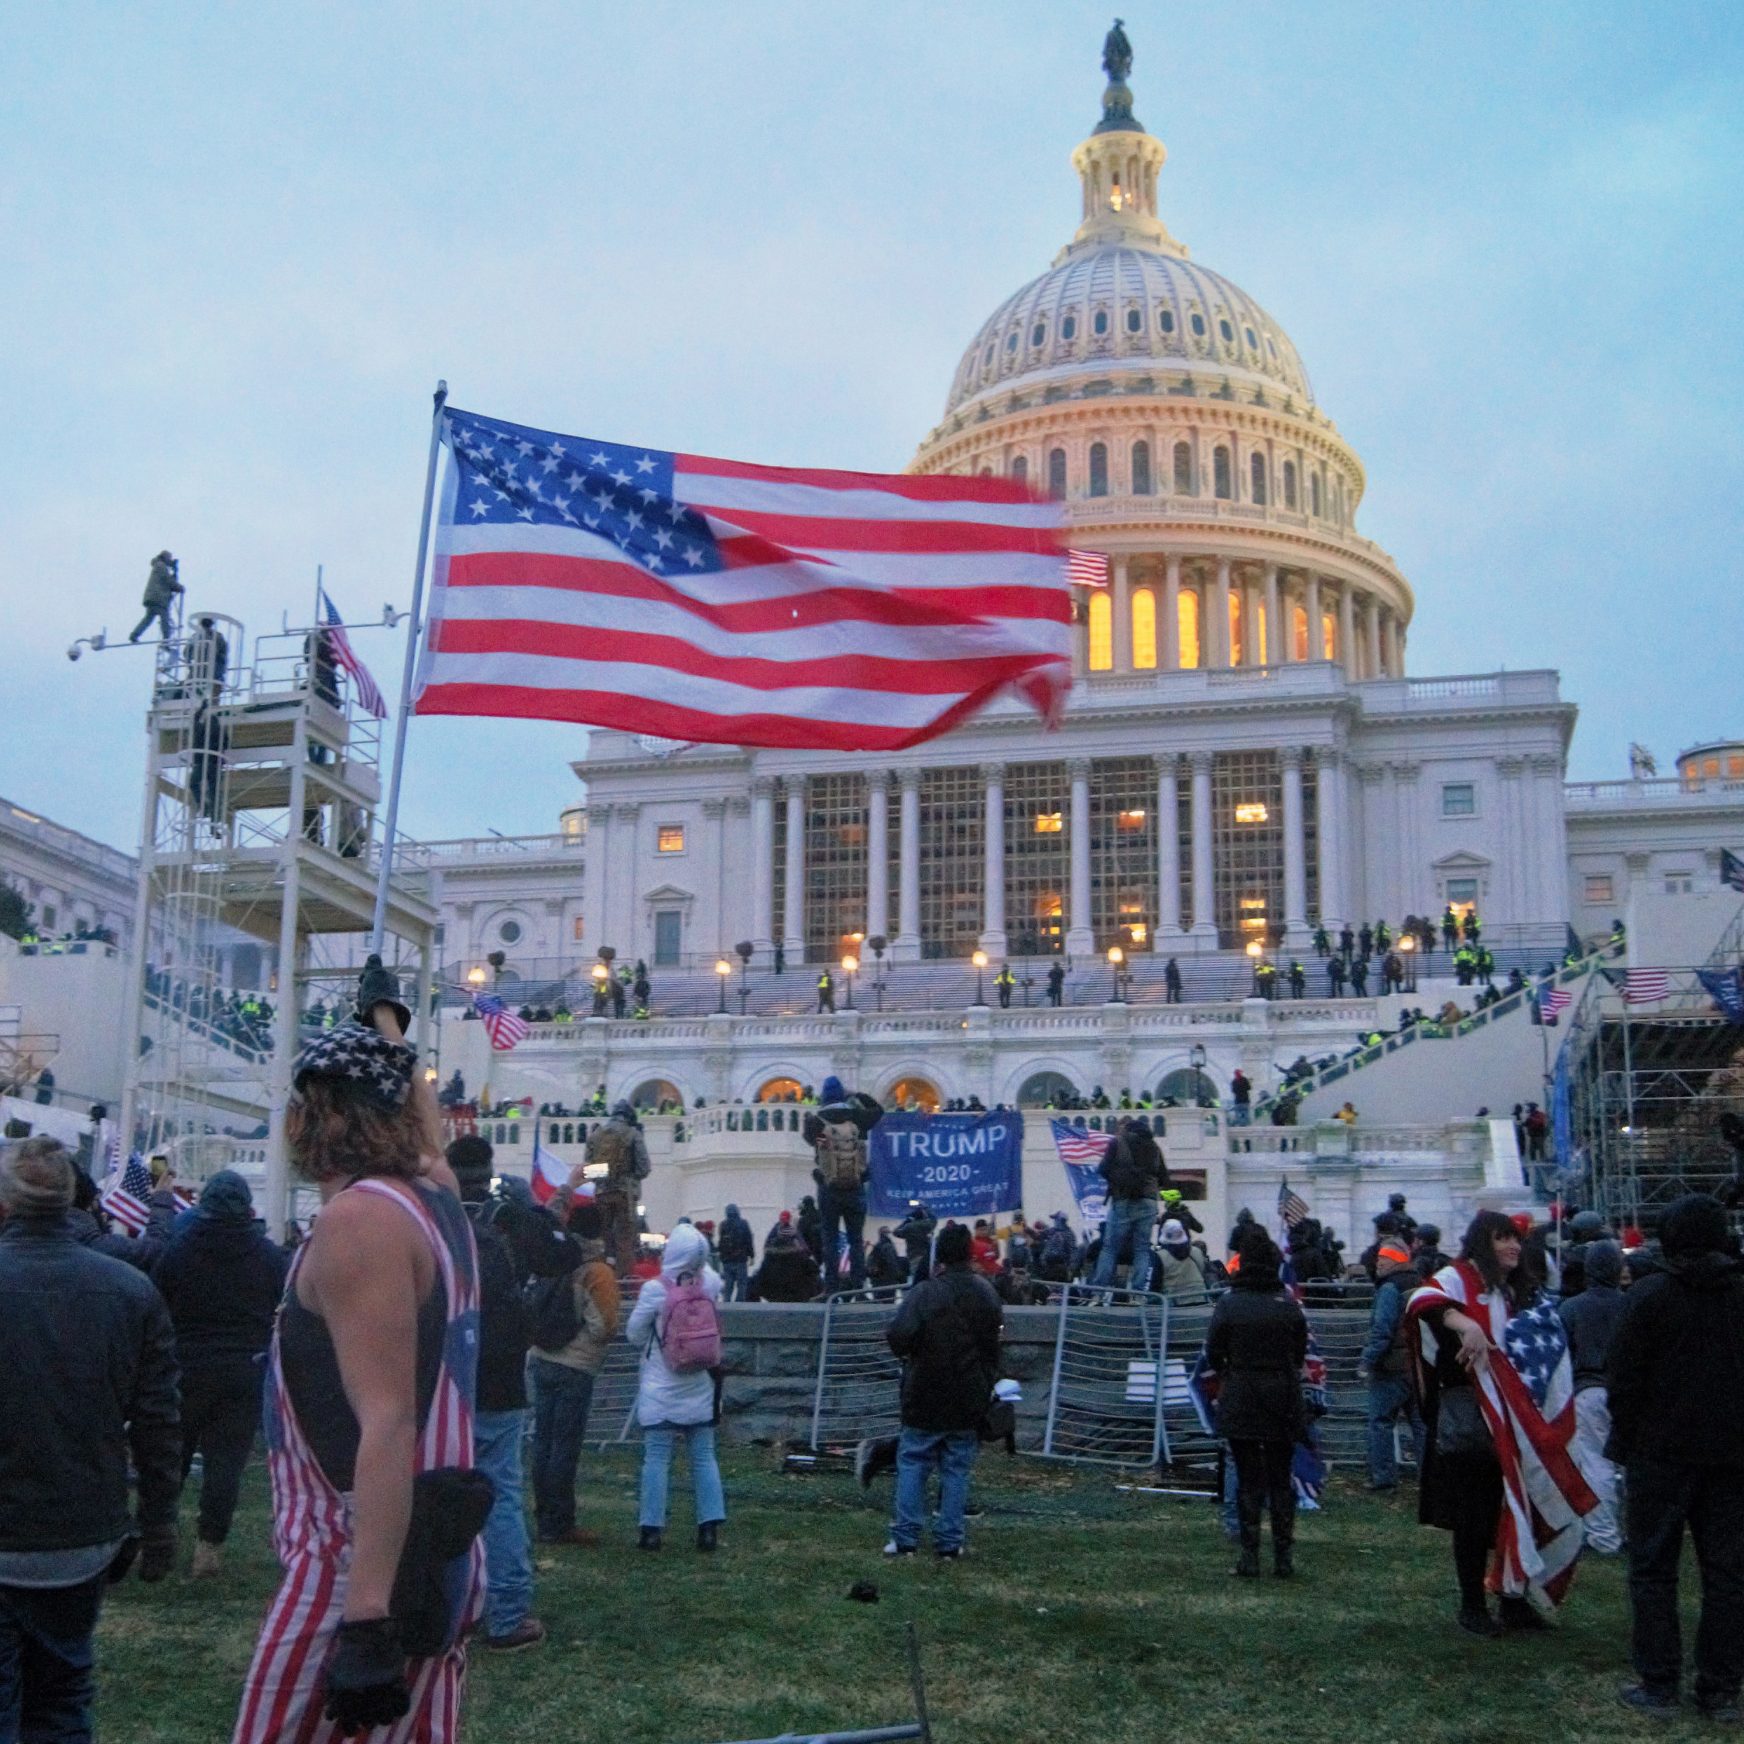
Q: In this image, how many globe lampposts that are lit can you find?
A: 8